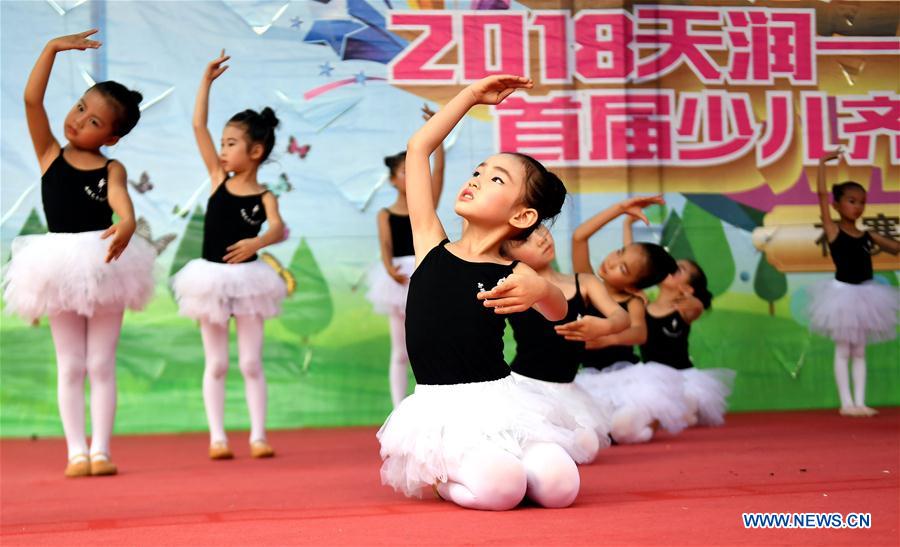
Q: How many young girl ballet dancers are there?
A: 8